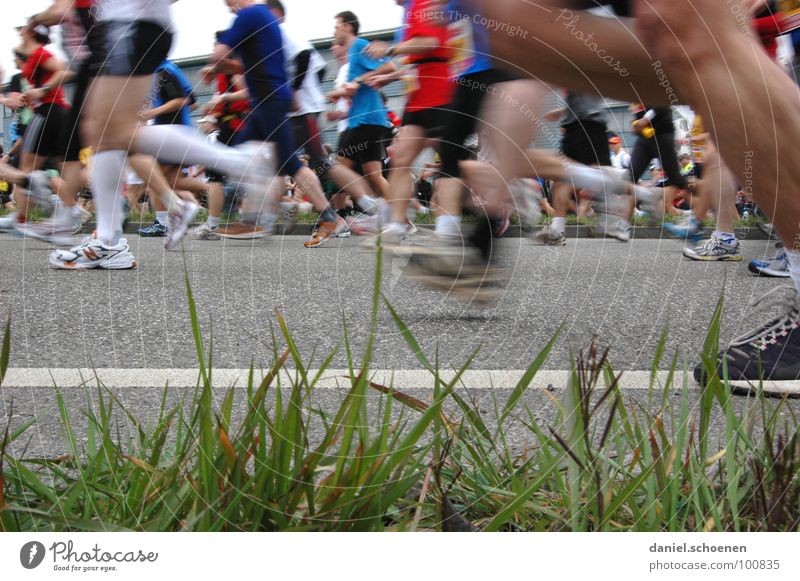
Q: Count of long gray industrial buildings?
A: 1